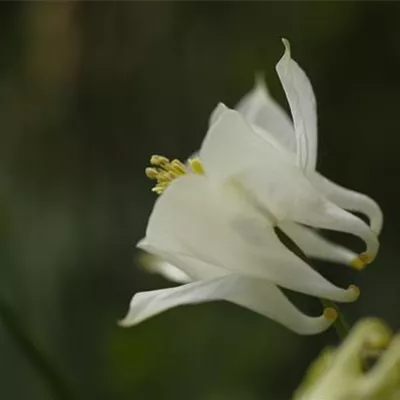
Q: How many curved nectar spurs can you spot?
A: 5